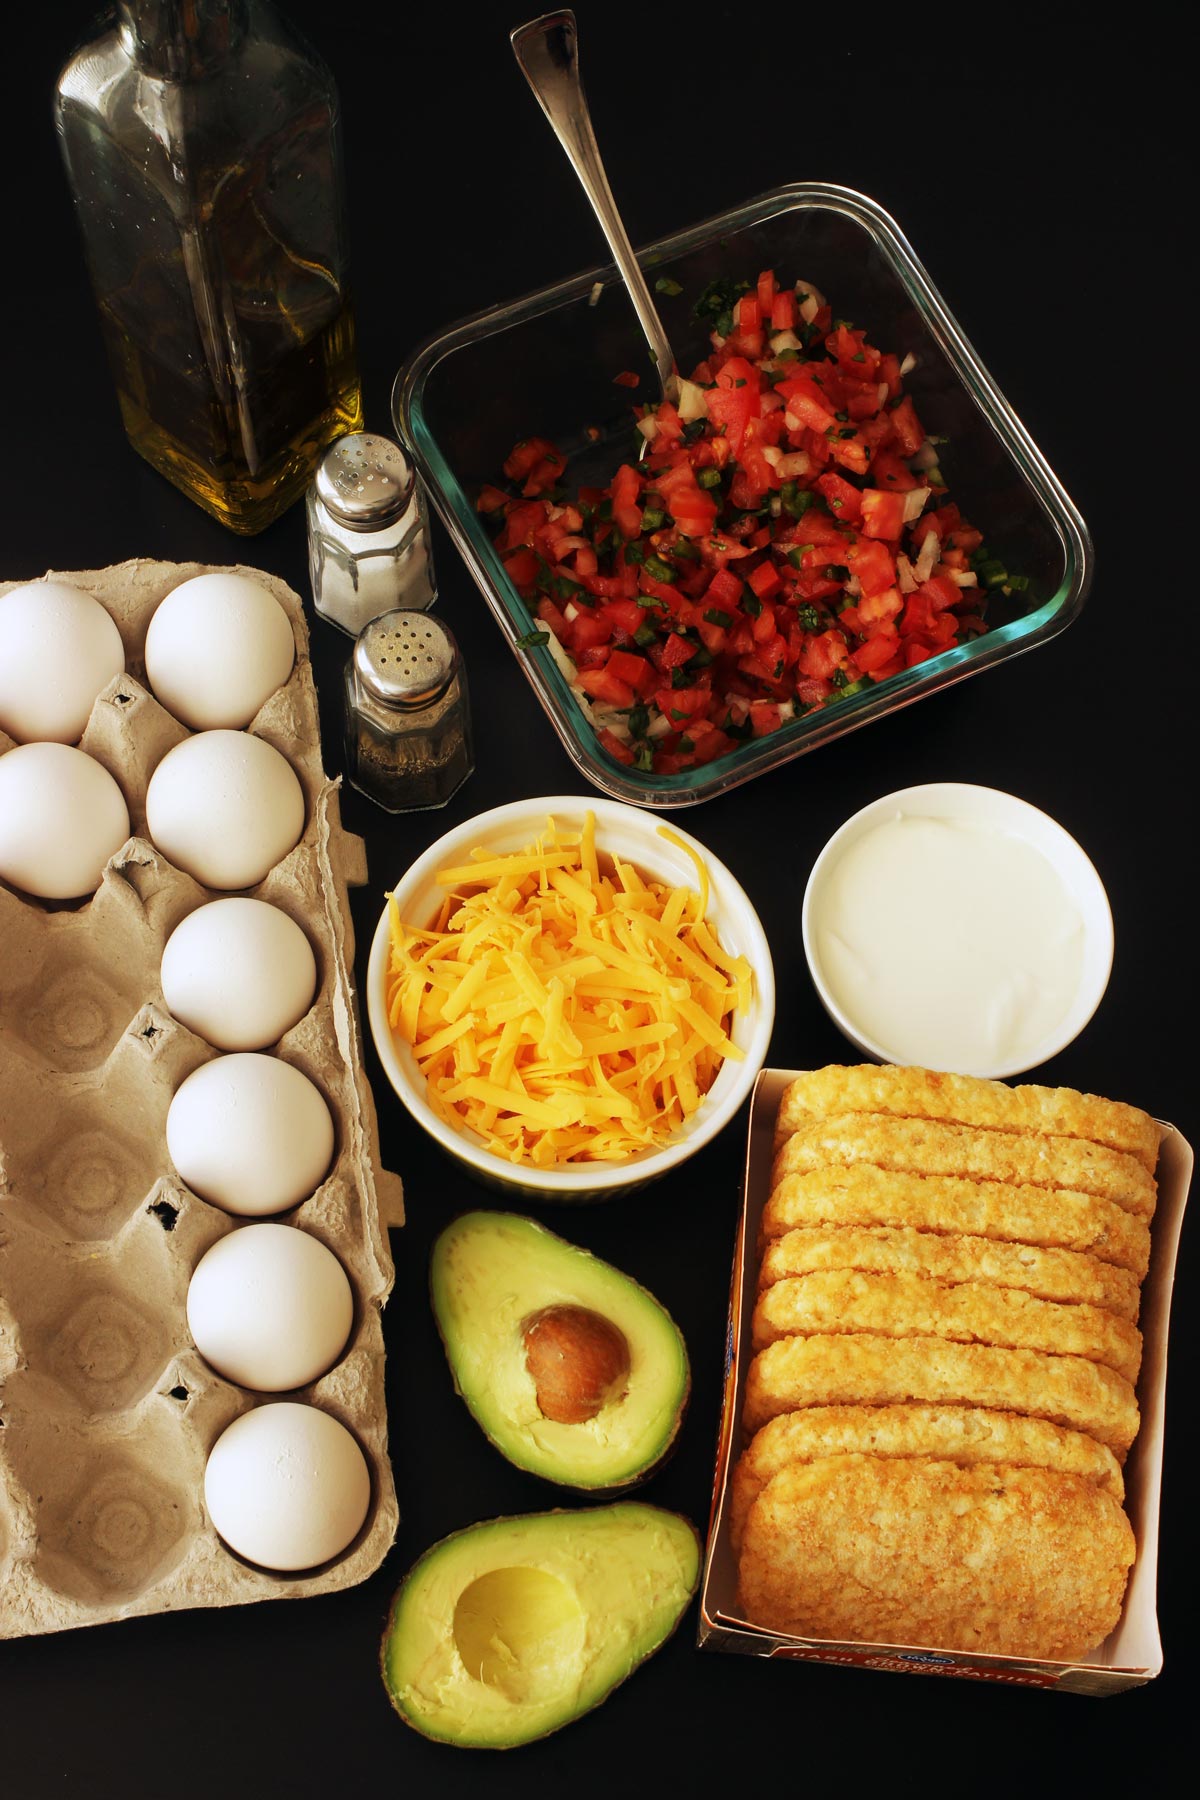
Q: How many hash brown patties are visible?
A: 8